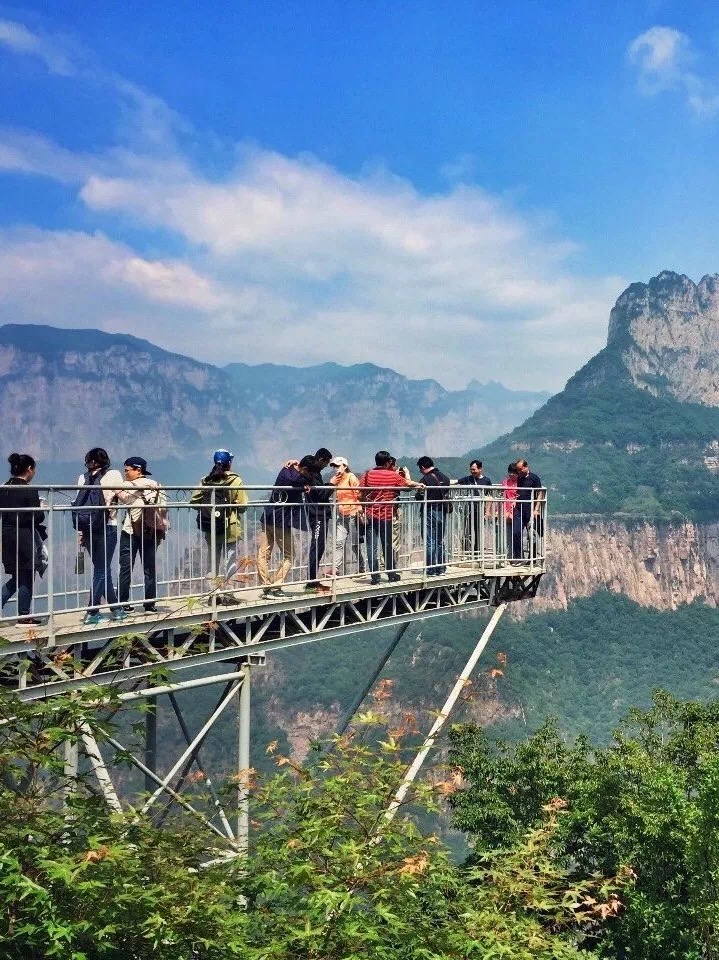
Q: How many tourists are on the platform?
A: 13